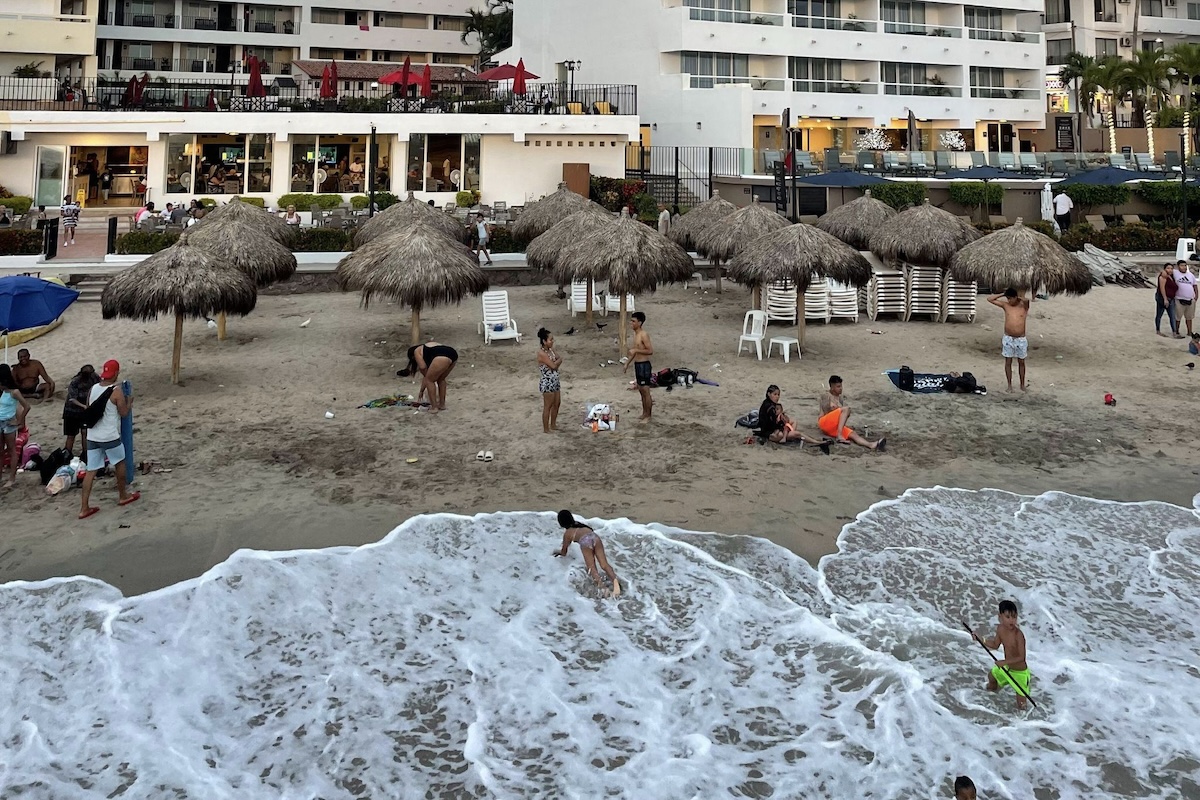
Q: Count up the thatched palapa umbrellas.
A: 14